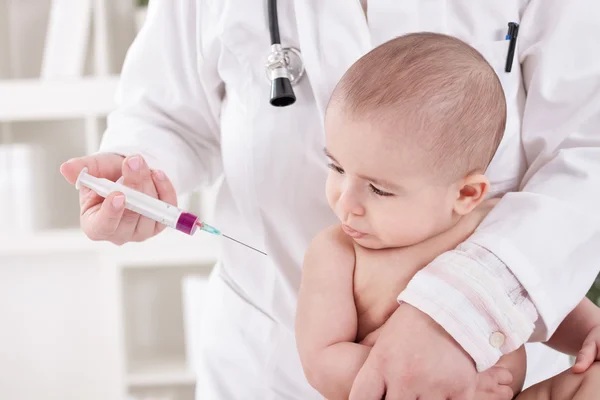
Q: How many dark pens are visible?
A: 1